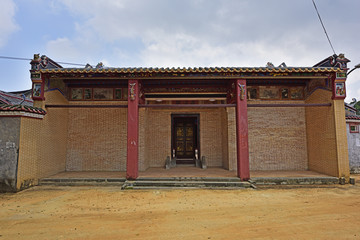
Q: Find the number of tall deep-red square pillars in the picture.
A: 2